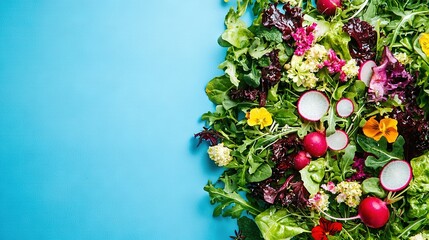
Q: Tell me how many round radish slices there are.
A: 5